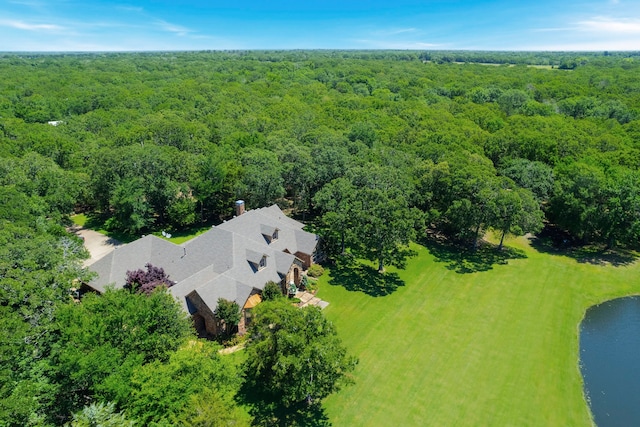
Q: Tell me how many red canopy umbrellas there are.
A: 0